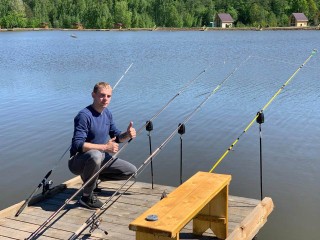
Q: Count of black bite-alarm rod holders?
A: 3